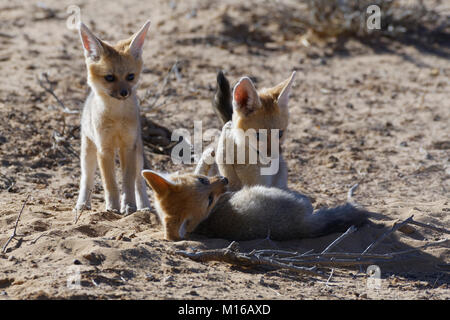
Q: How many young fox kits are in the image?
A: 3